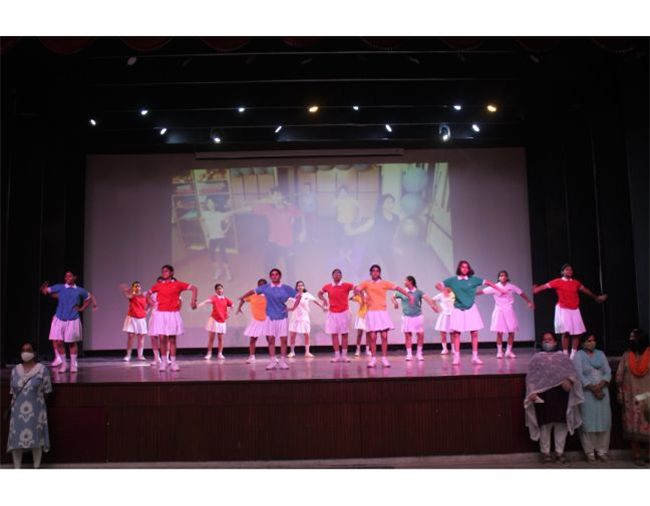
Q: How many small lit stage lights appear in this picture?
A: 13